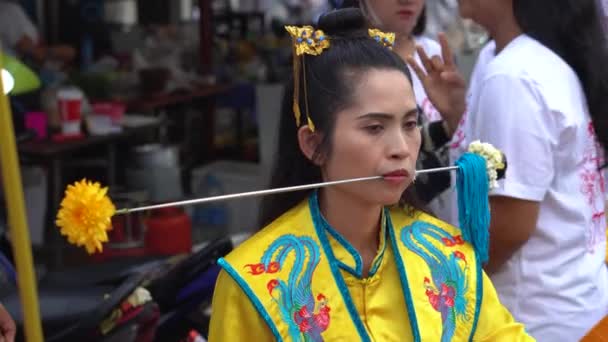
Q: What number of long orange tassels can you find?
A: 2